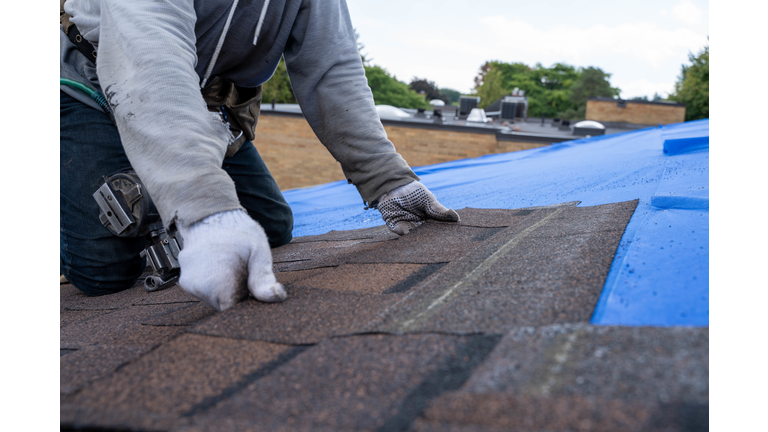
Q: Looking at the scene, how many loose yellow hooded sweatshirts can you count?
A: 0